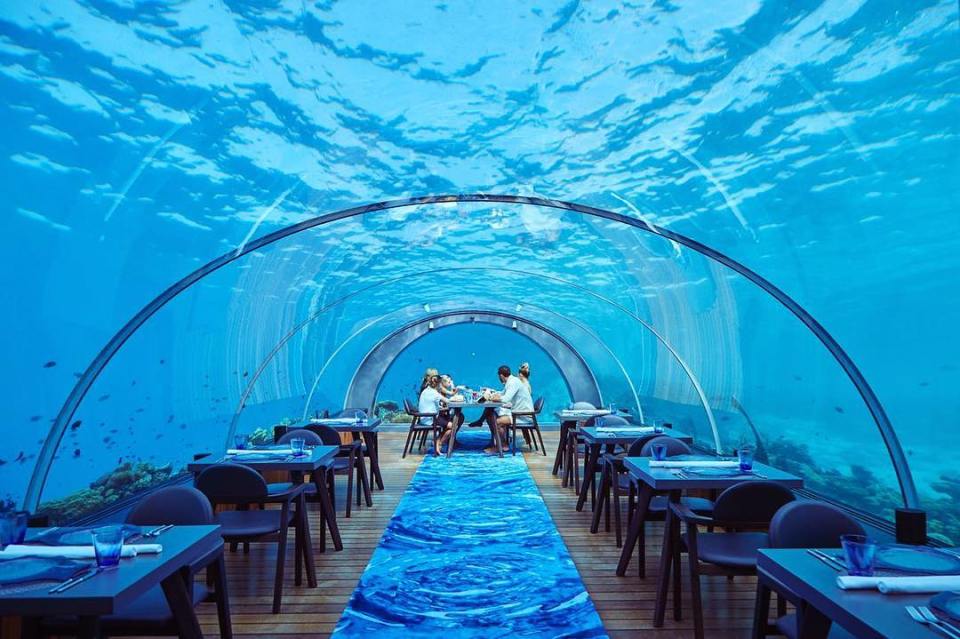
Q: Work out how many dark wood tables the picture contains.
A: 8